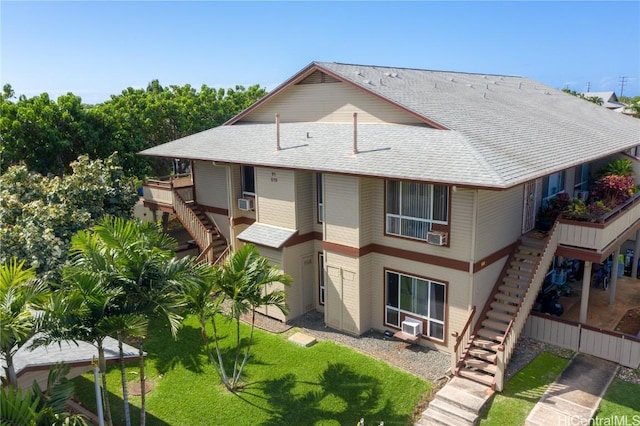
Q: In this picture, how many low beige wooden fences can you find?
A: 1